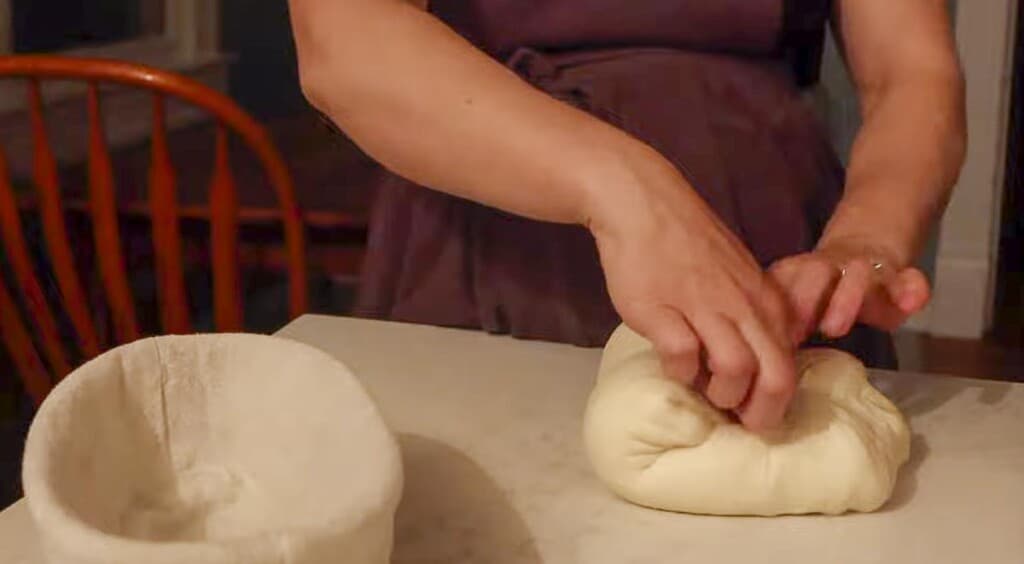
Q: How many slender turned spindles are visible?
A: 6